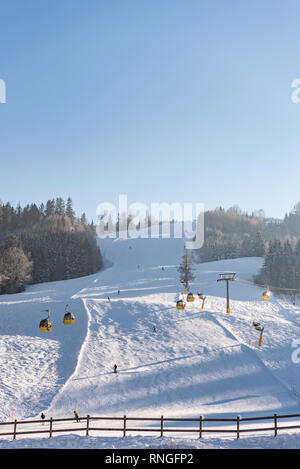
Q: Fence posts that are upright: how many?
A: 8